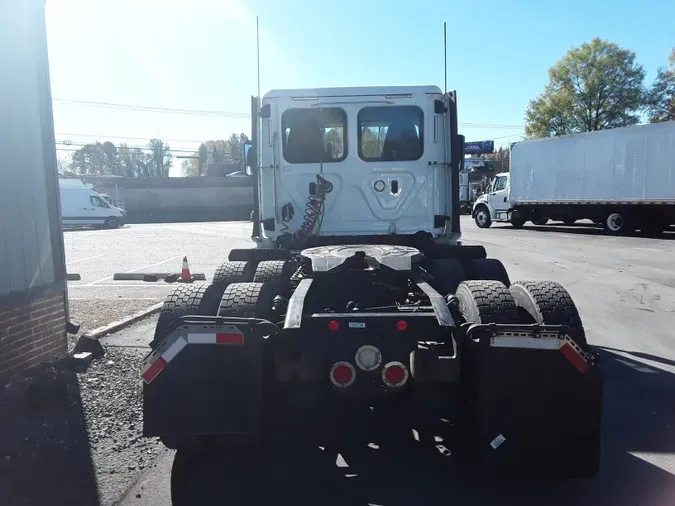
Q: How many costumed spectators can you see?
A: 0